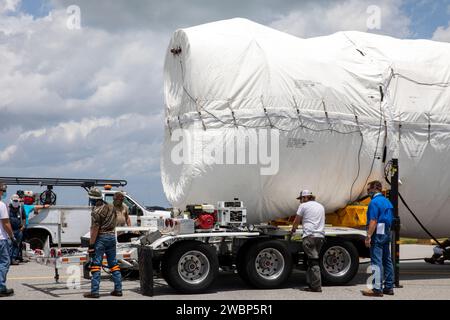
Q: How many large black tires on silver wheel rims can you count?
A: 3